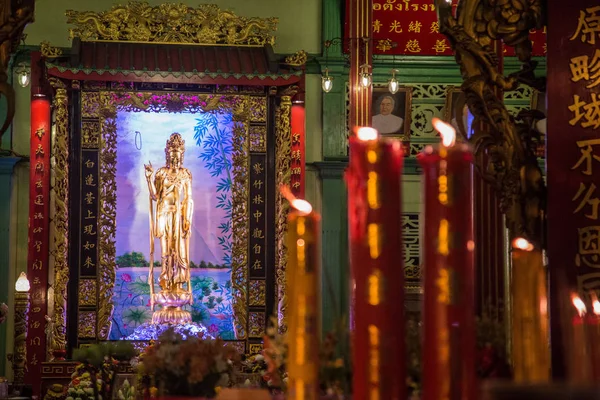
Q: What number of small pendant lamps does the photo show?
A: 4